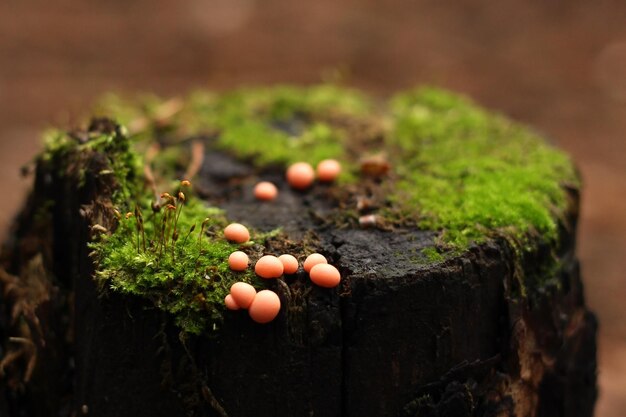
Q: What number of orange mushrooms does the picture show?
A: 12